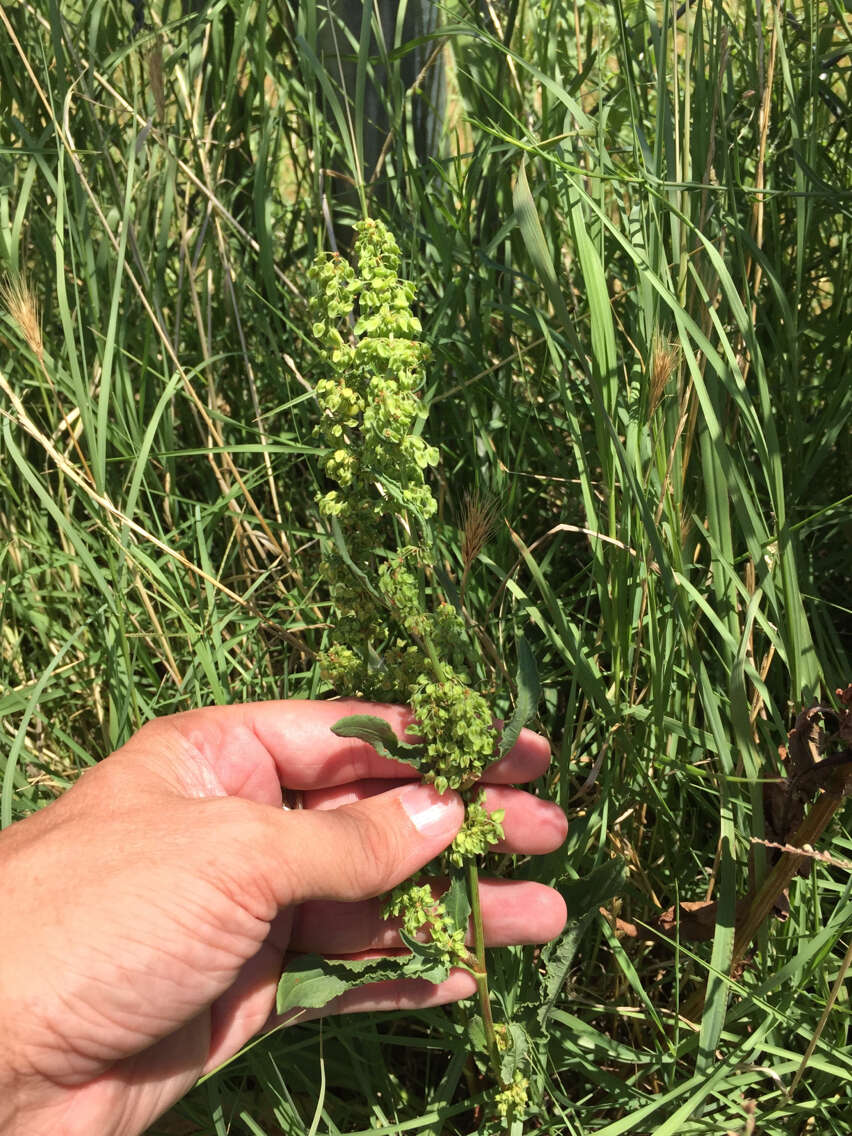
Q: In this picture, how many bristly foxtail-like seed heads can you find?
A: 3